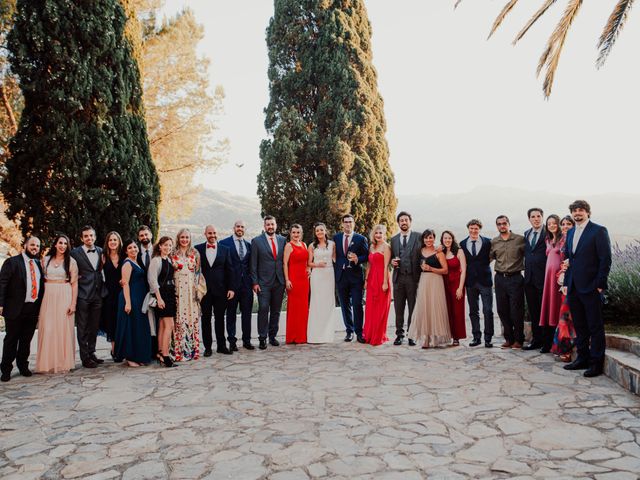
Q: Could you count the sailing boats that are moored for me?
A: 0